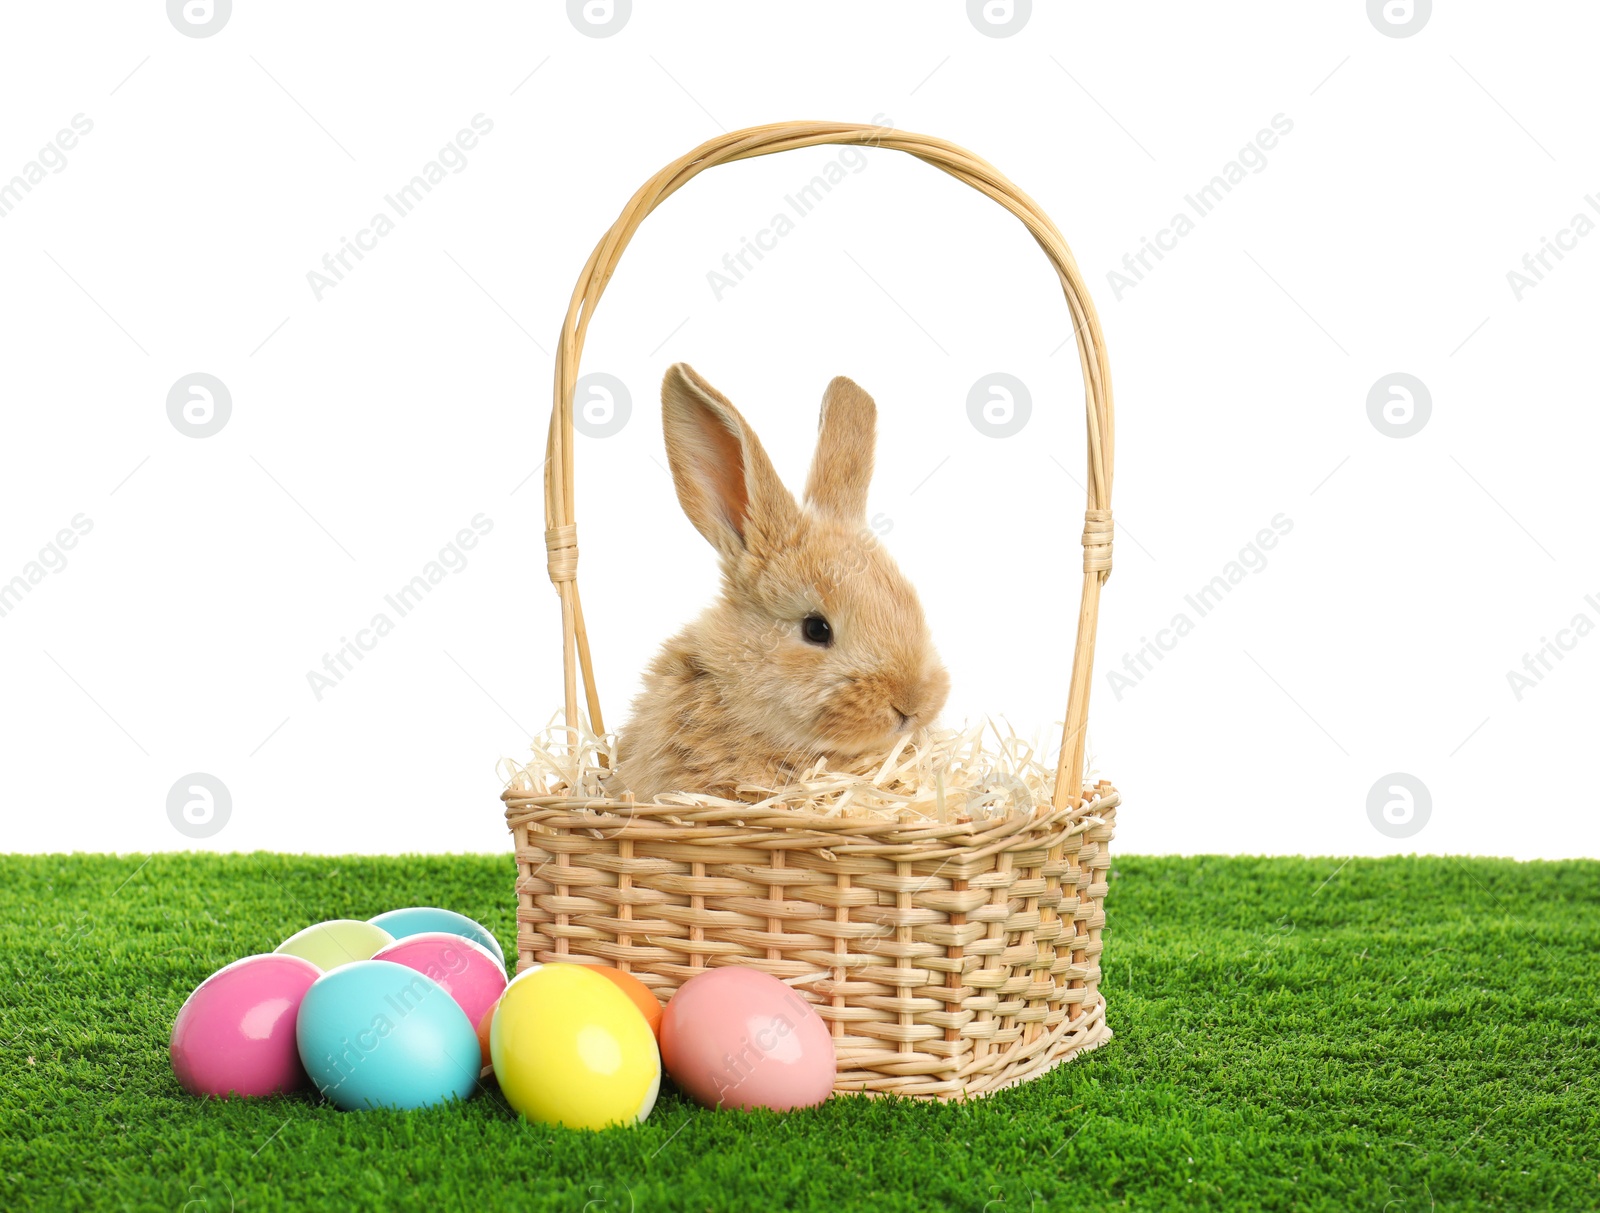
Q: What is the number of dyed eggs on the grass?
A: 8